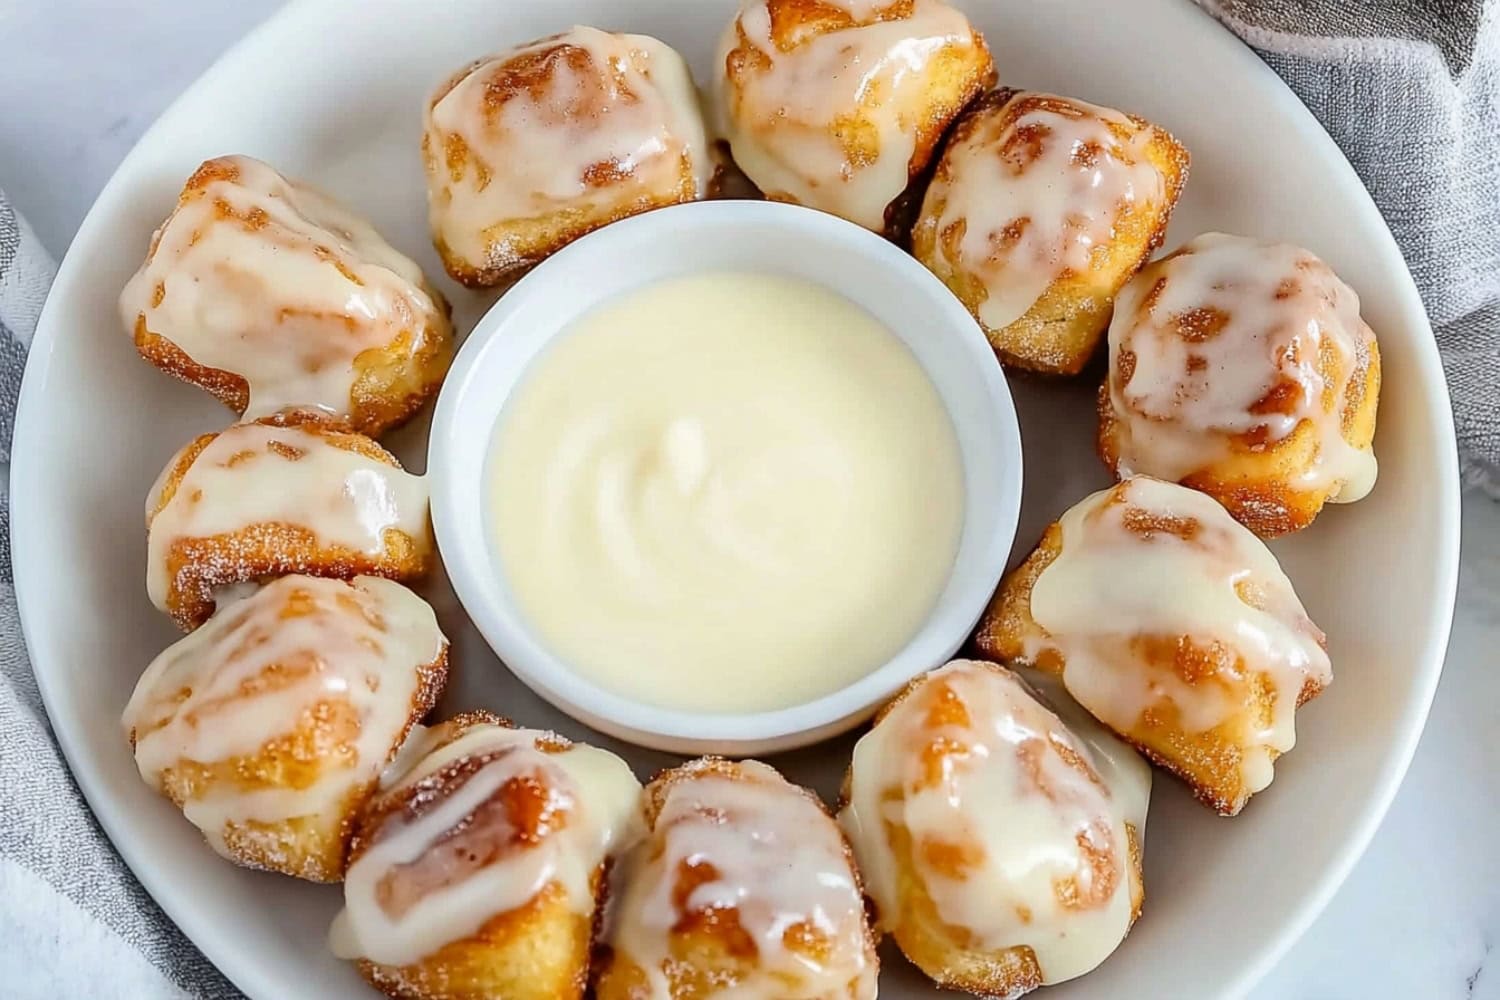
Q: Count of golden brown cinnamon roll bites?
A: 11